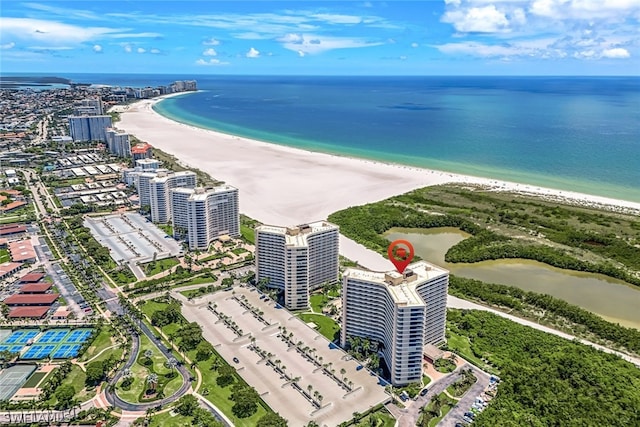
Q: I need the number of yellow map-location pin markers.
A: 0